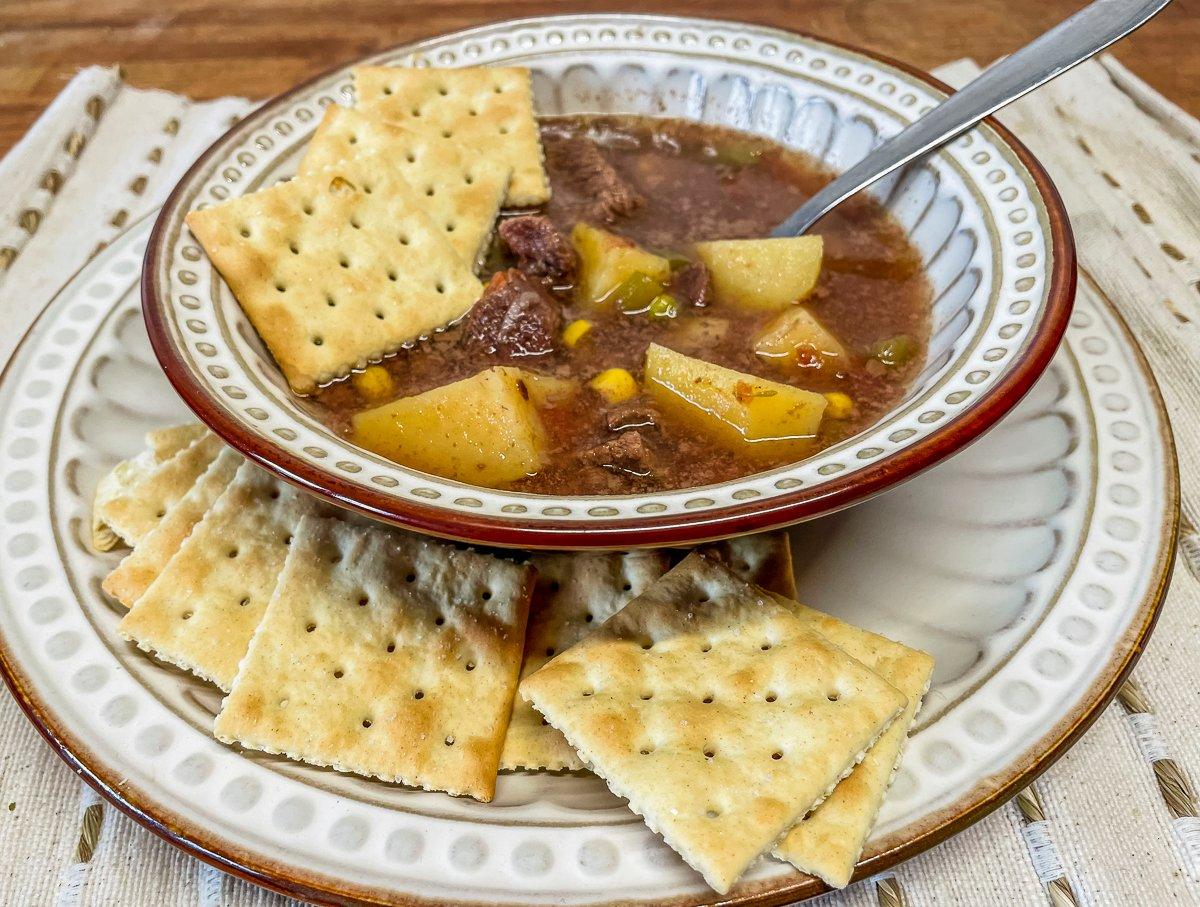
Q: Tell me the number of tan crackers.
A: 12